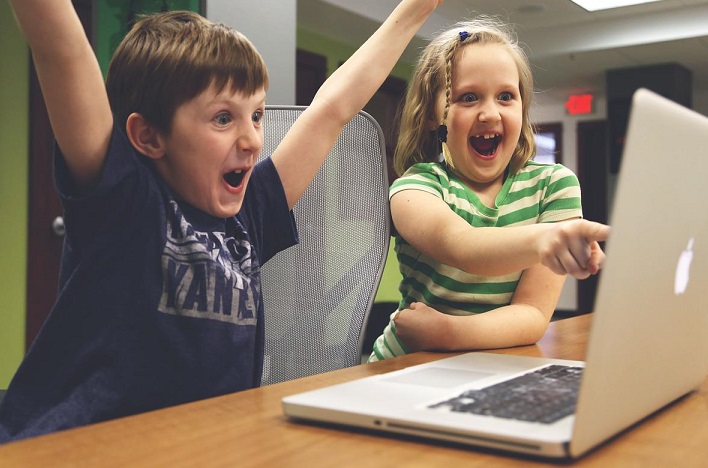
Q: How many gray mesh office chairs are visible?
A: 1